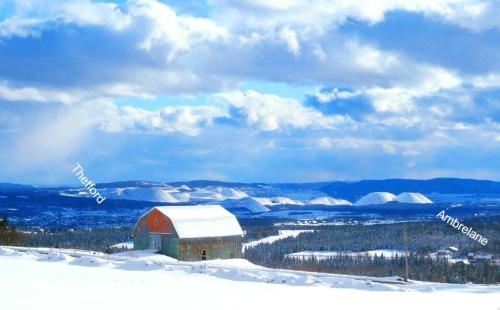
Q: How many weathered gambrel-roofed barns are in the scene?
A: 1